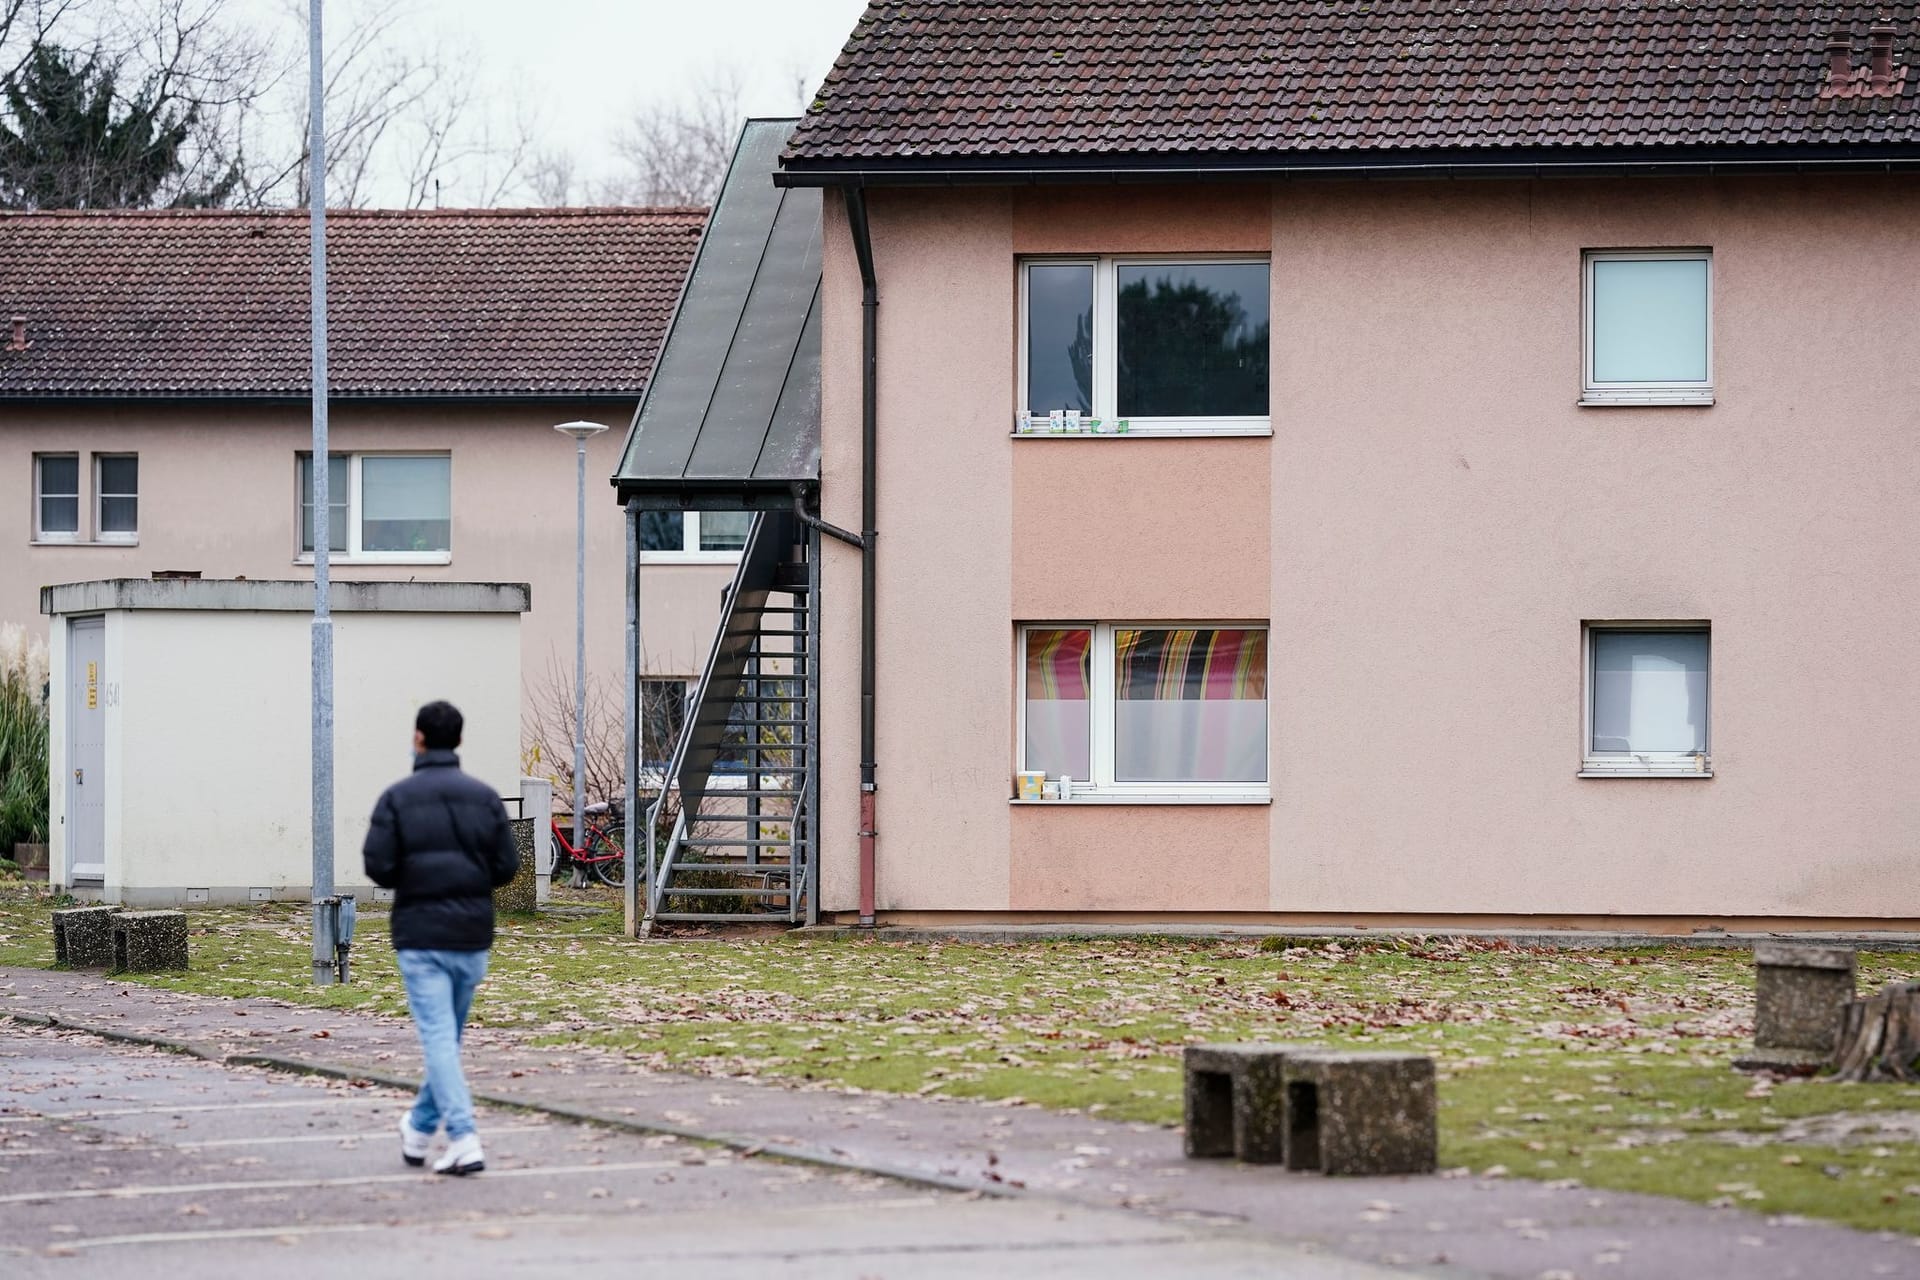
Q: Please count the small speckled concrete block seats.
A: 4